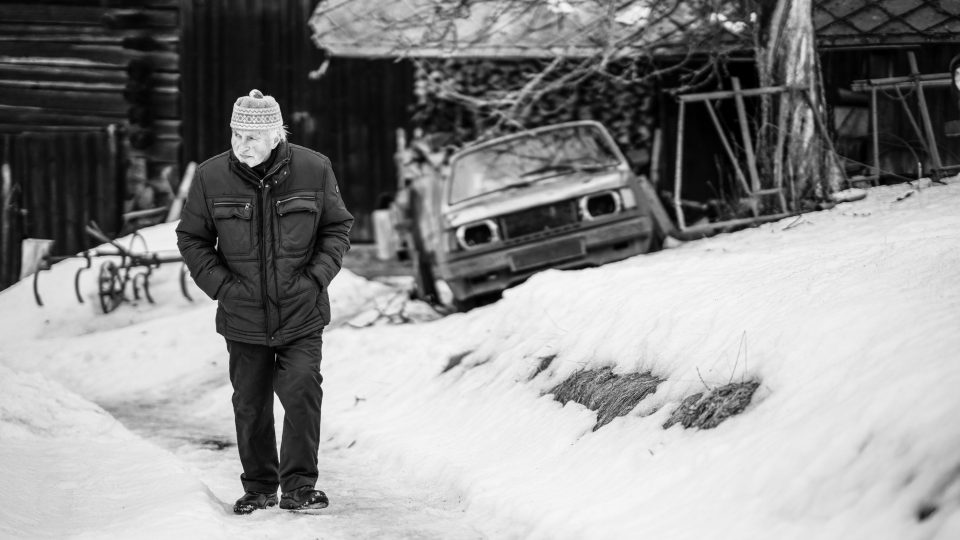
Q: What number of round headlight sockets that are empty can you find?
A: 2